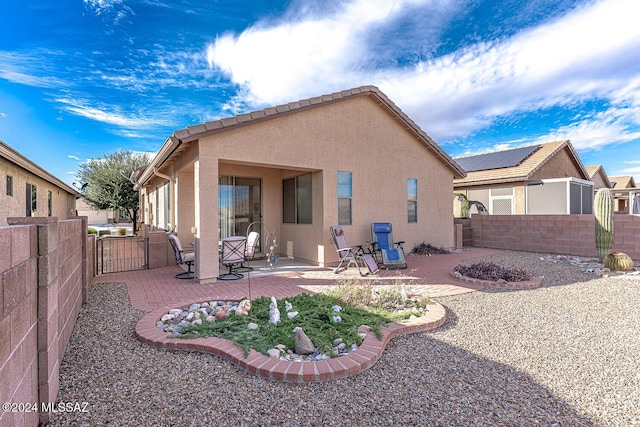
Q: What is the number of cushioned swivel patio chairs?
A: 3